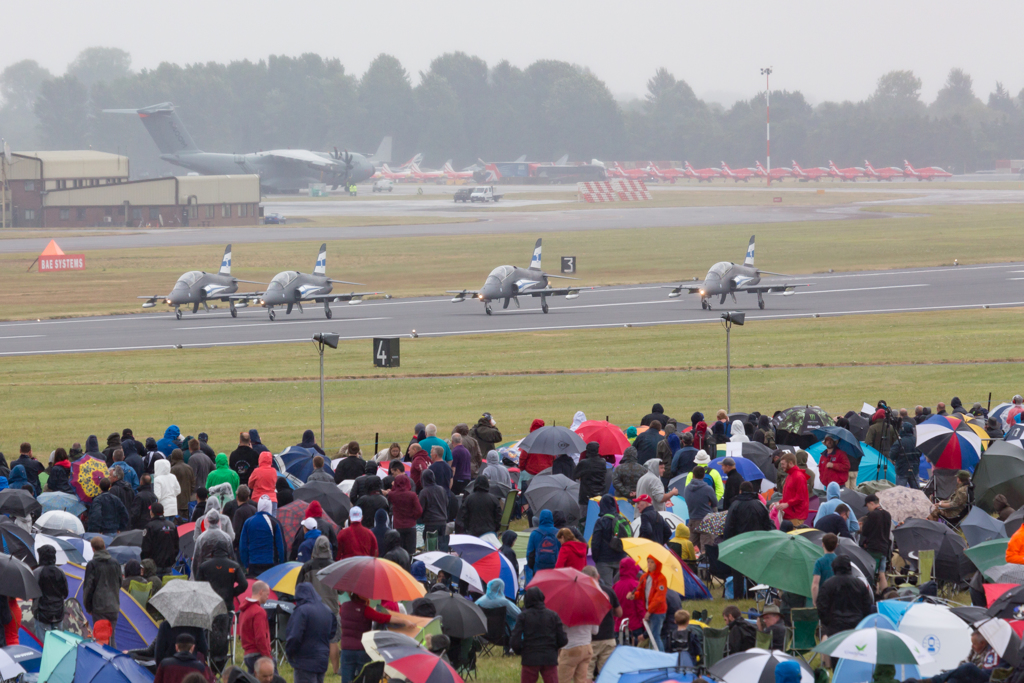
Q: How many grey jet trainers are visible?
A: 4